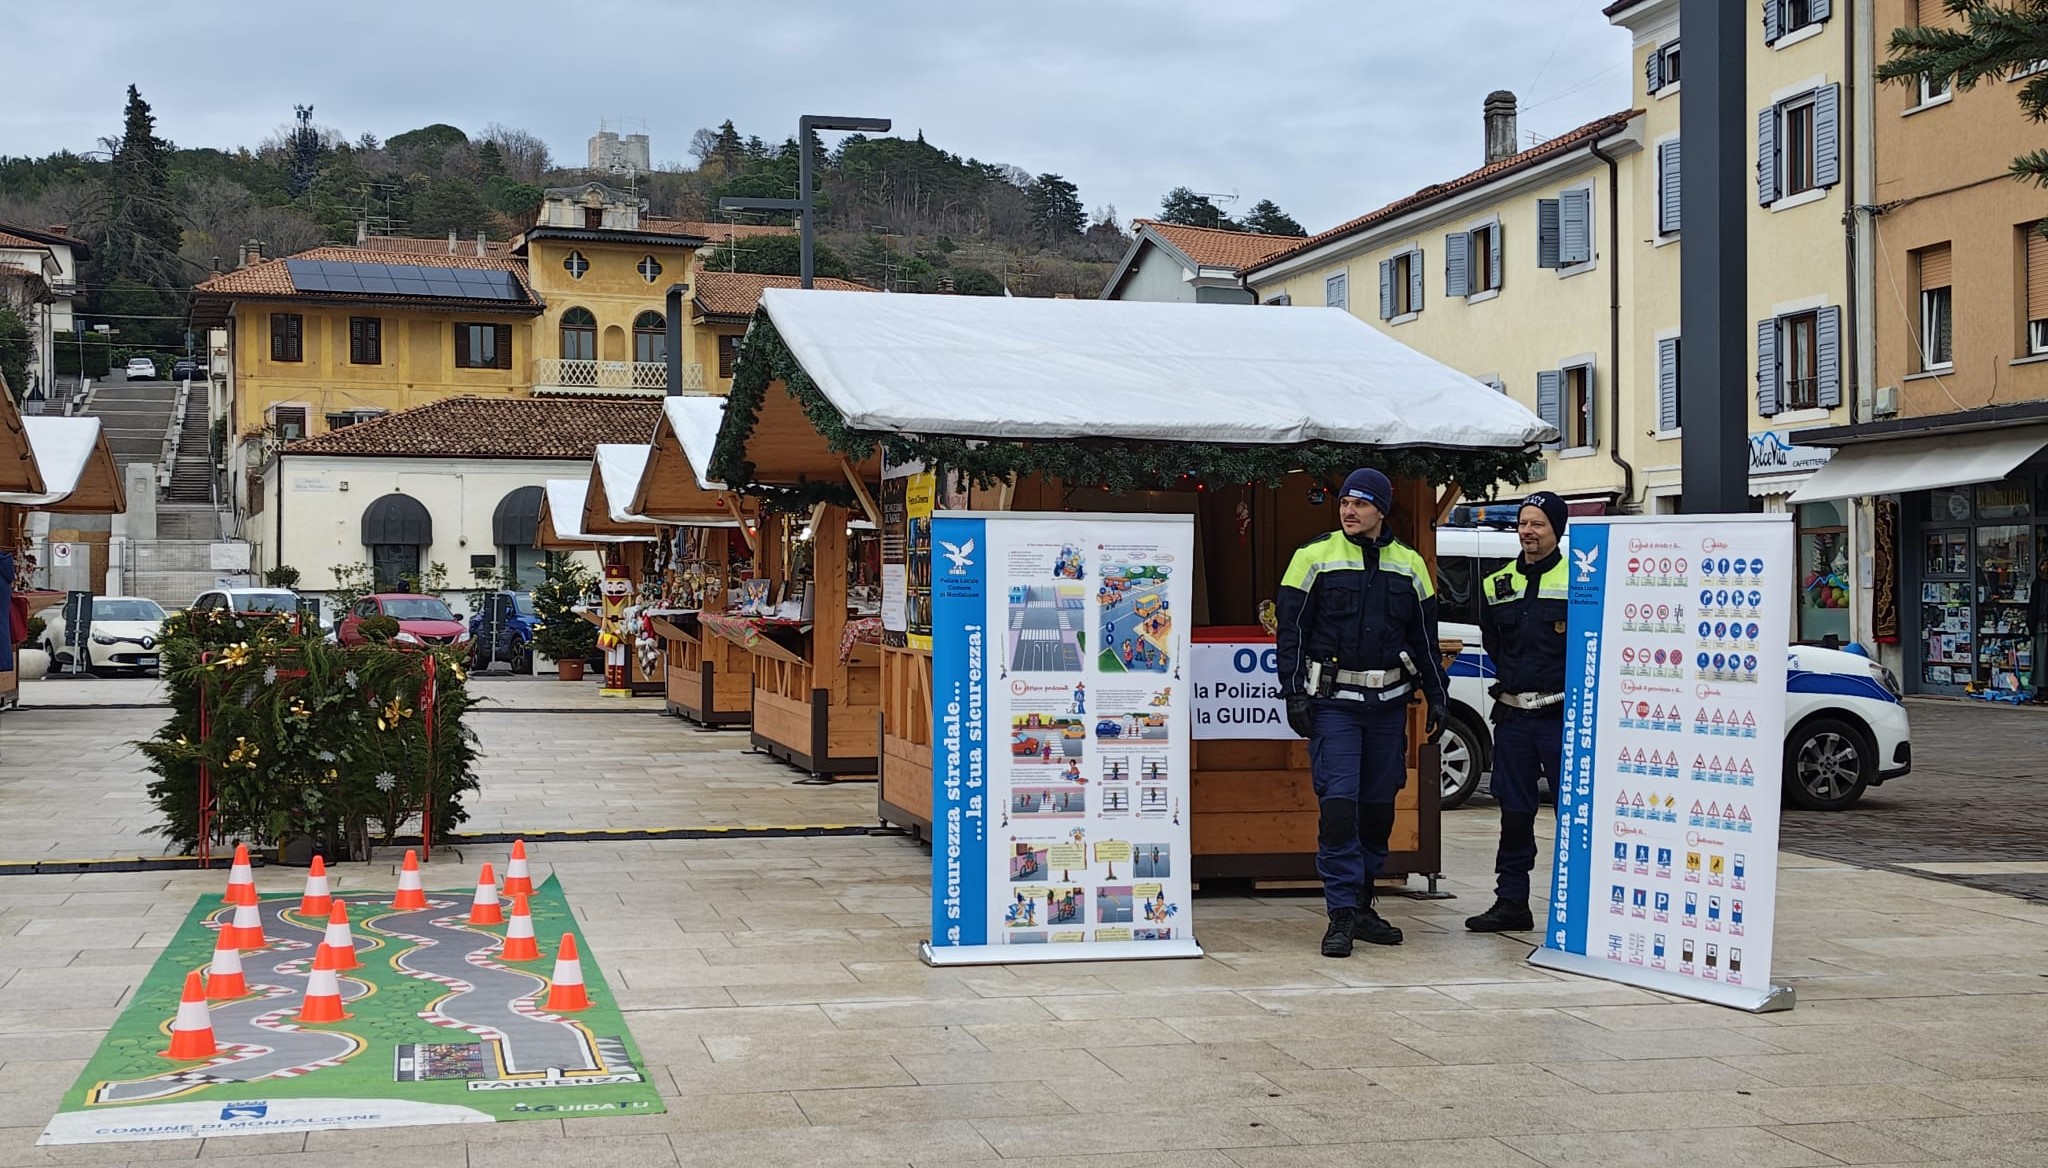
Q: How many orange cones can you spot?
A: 12